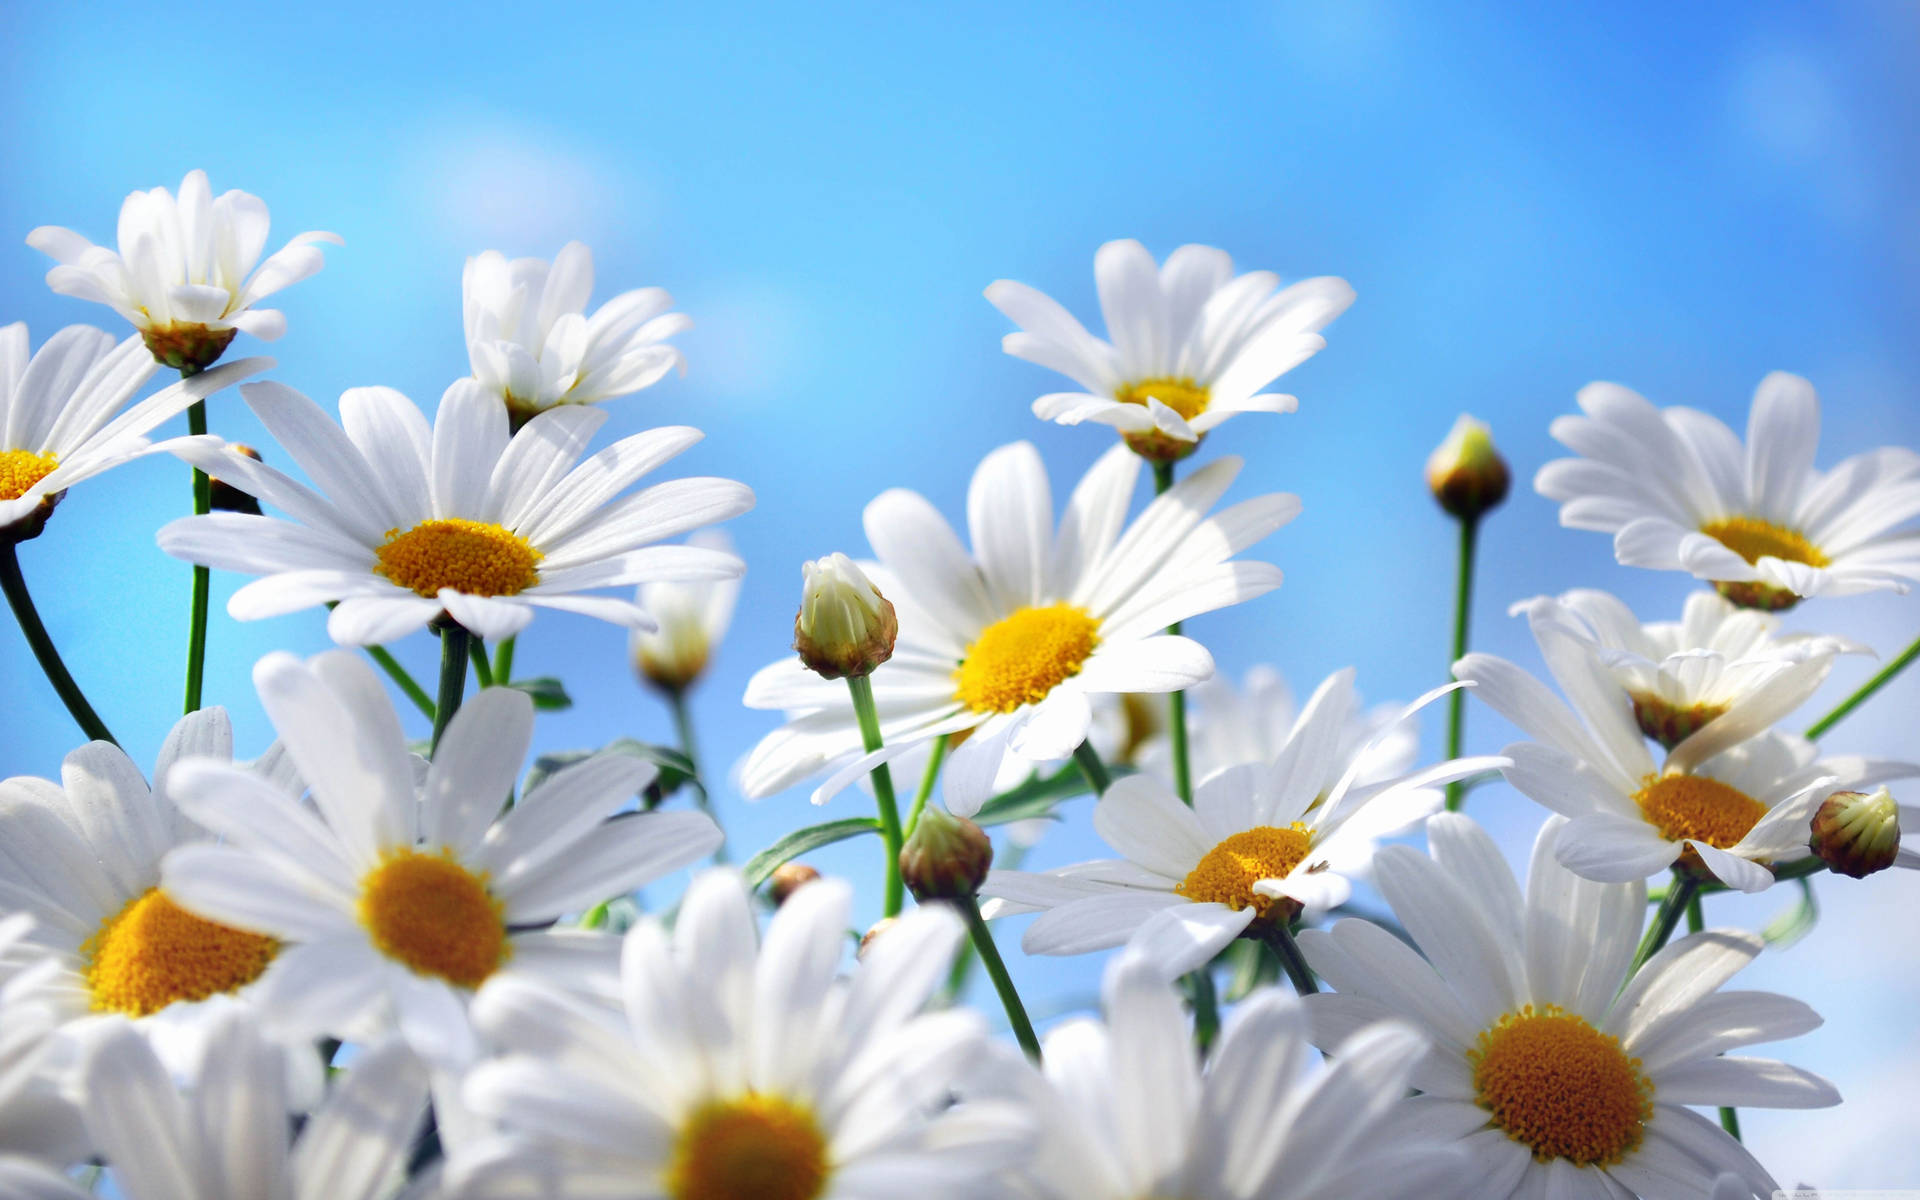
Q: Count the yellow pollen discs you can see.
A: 11